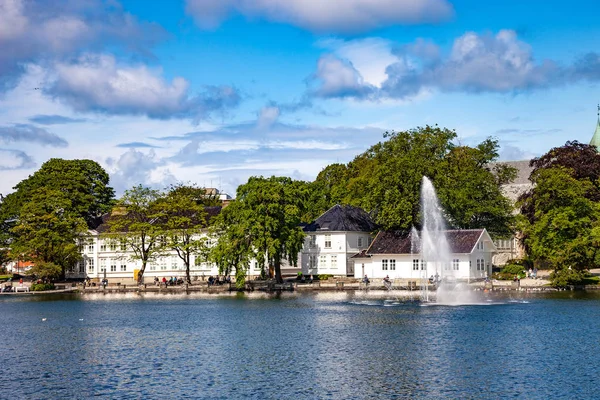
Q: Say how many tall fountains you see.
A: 1